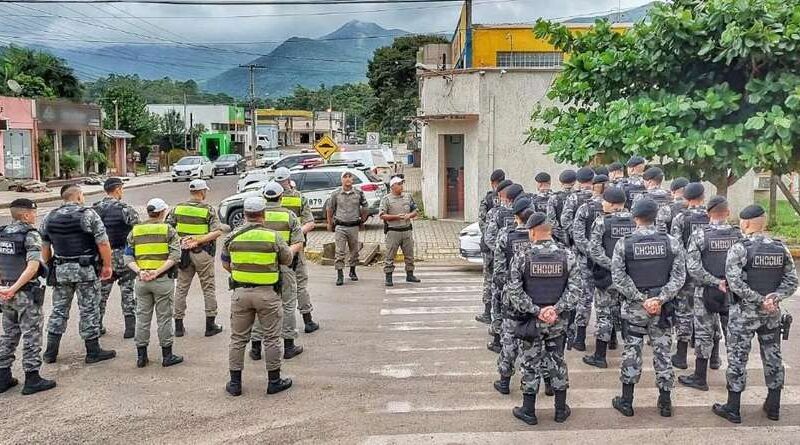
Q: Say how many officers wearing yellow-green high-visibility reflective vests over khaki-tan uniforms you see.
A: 5